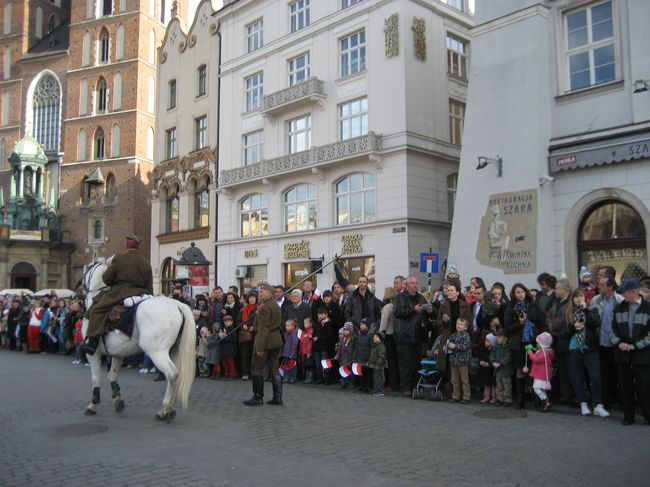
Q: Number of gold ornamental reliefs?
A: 2